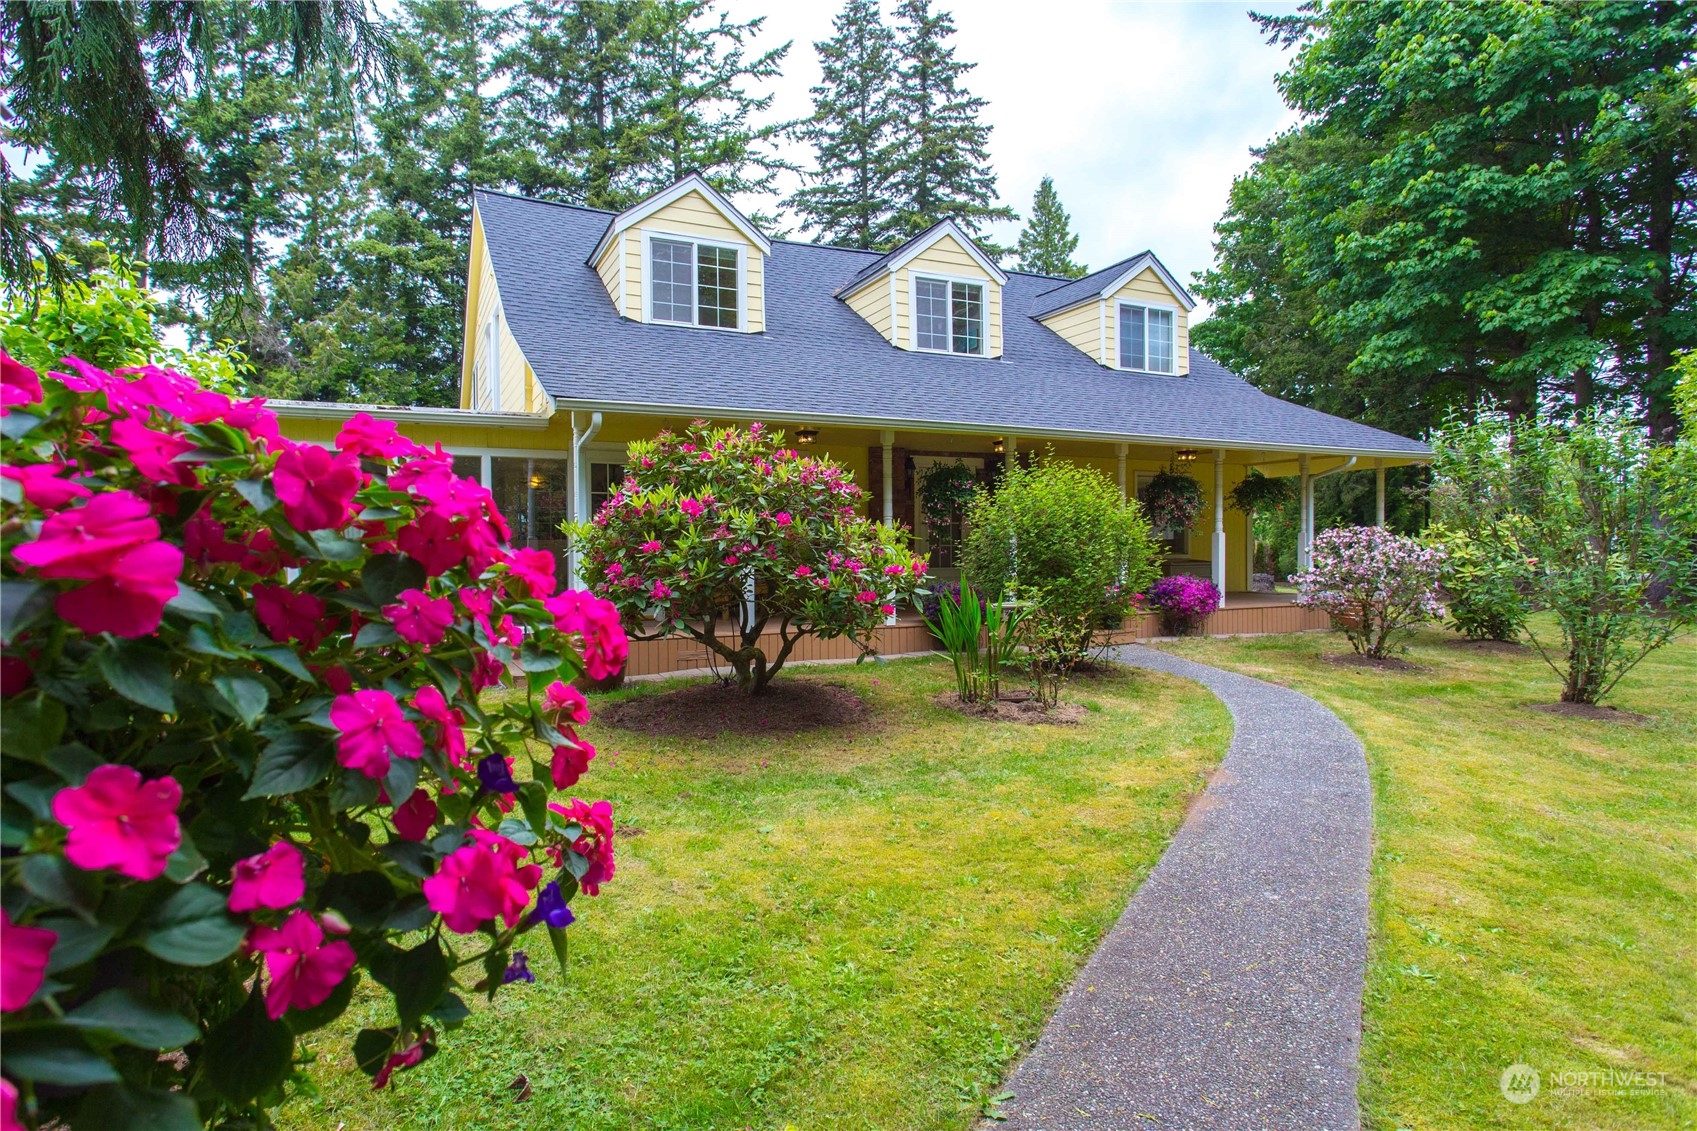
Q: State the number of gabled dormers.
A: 3